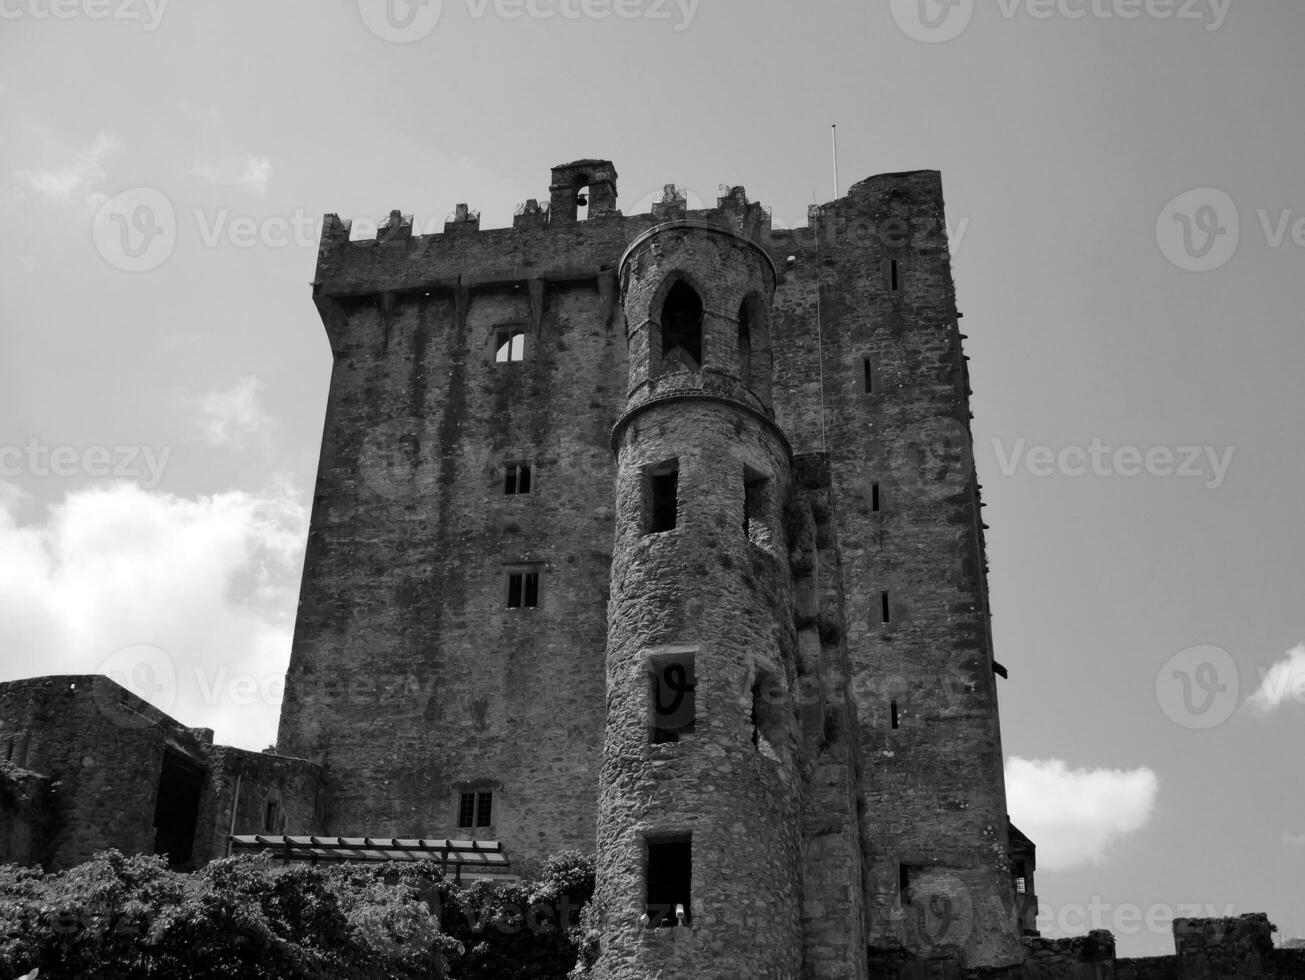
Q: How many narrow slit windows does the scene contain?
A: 5